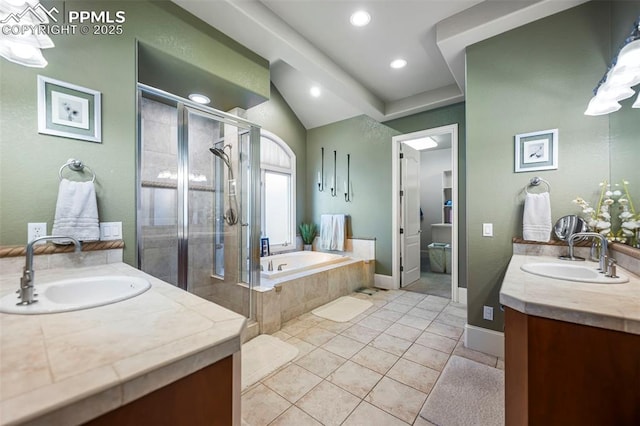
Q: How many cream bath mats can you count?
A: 2